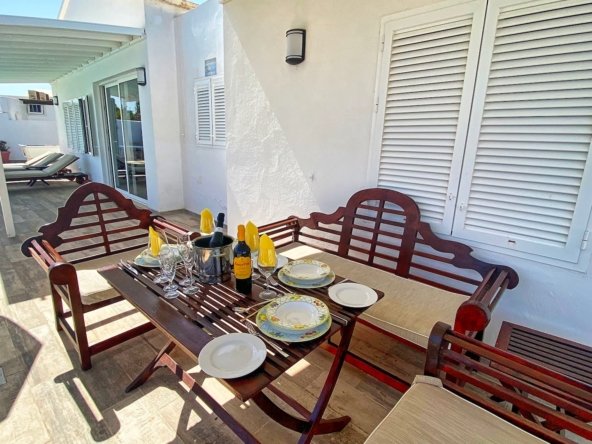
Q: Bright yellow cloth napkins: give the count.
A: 4